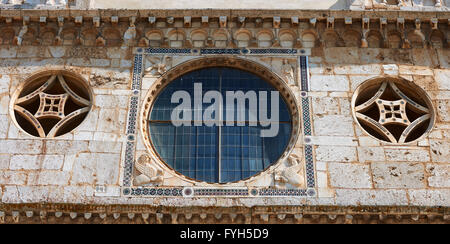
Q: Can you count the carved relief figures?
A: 4